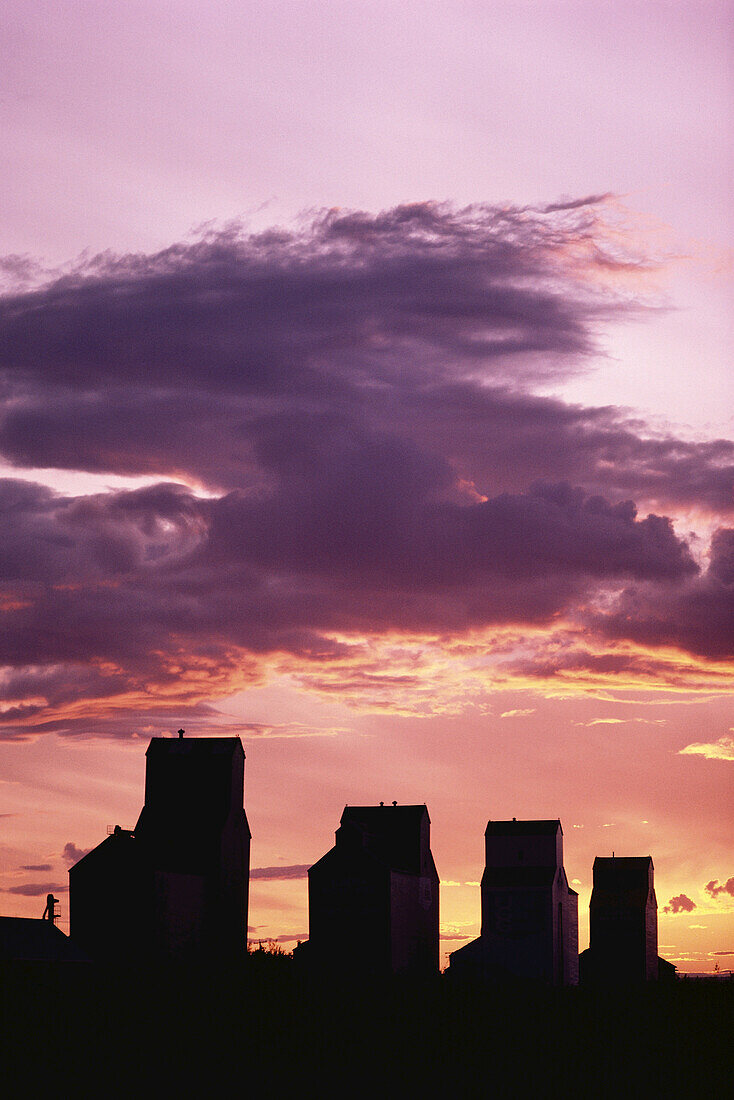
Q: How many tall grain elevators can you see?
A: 4